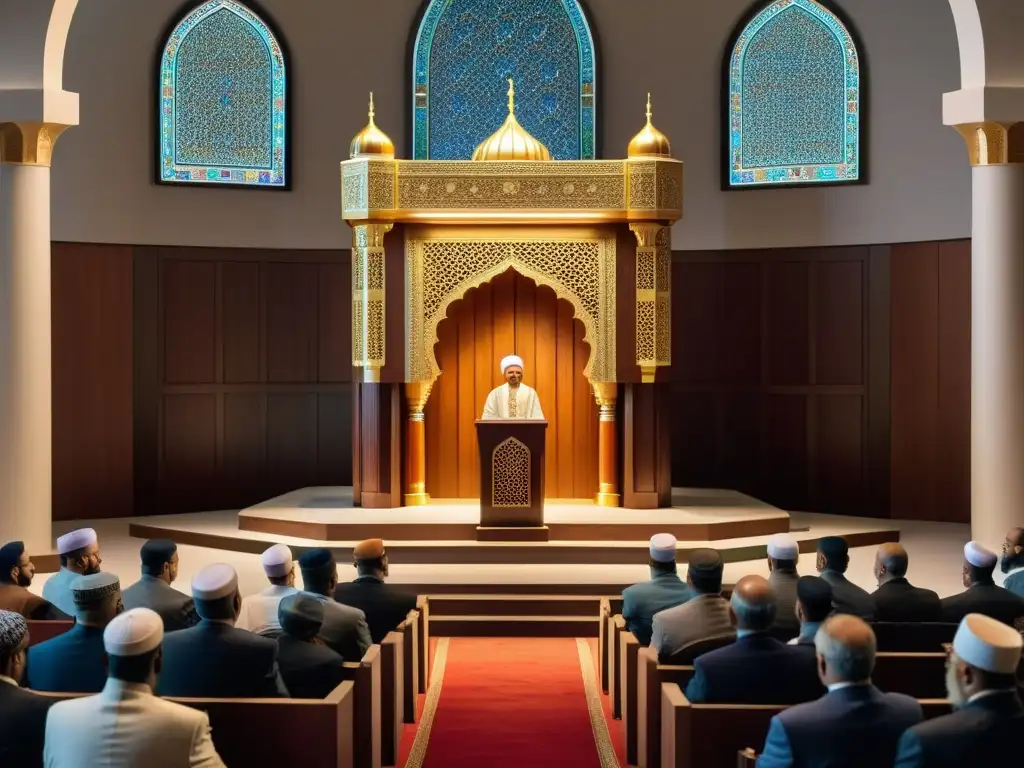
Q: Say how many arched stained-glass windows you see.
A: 3